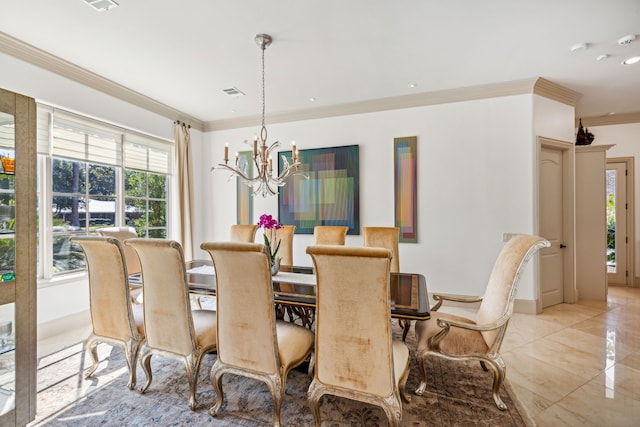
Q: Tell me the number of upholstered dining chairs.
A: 10